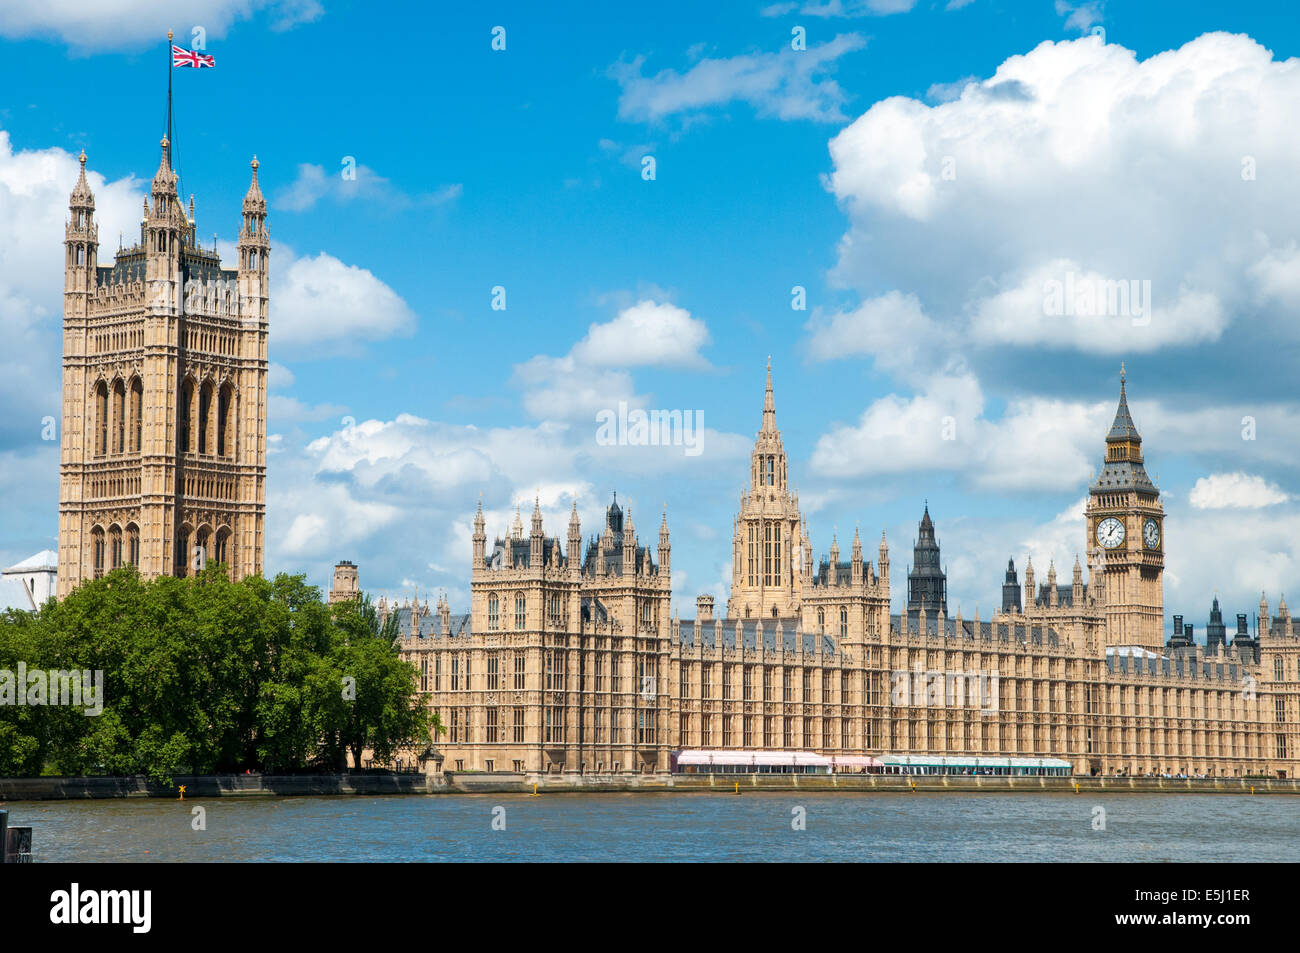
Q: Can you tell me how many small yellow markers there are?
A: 6